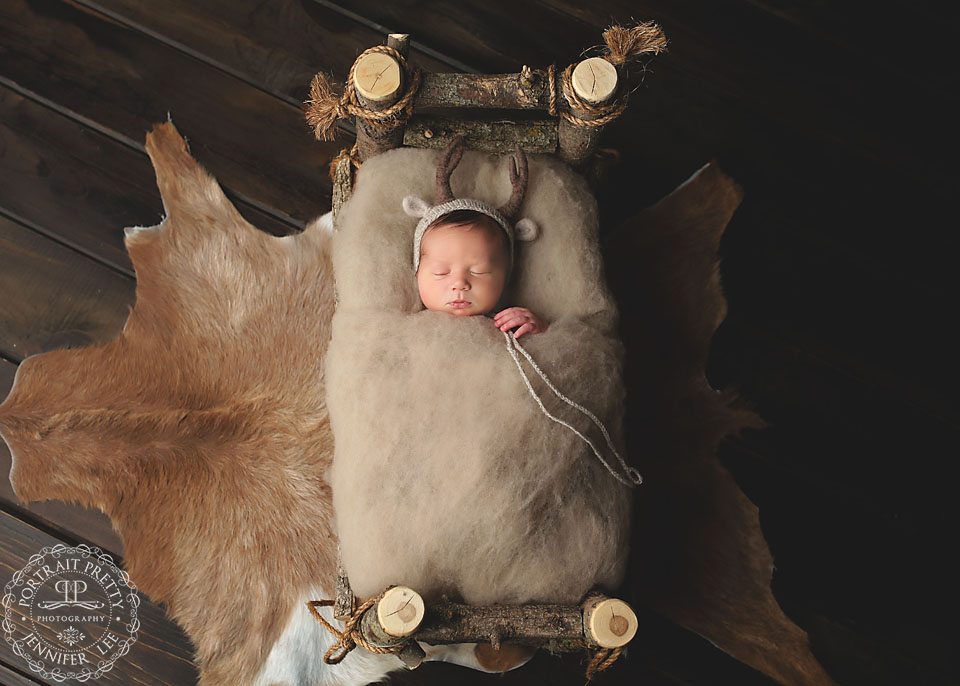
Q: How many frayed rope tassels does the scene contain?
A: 2